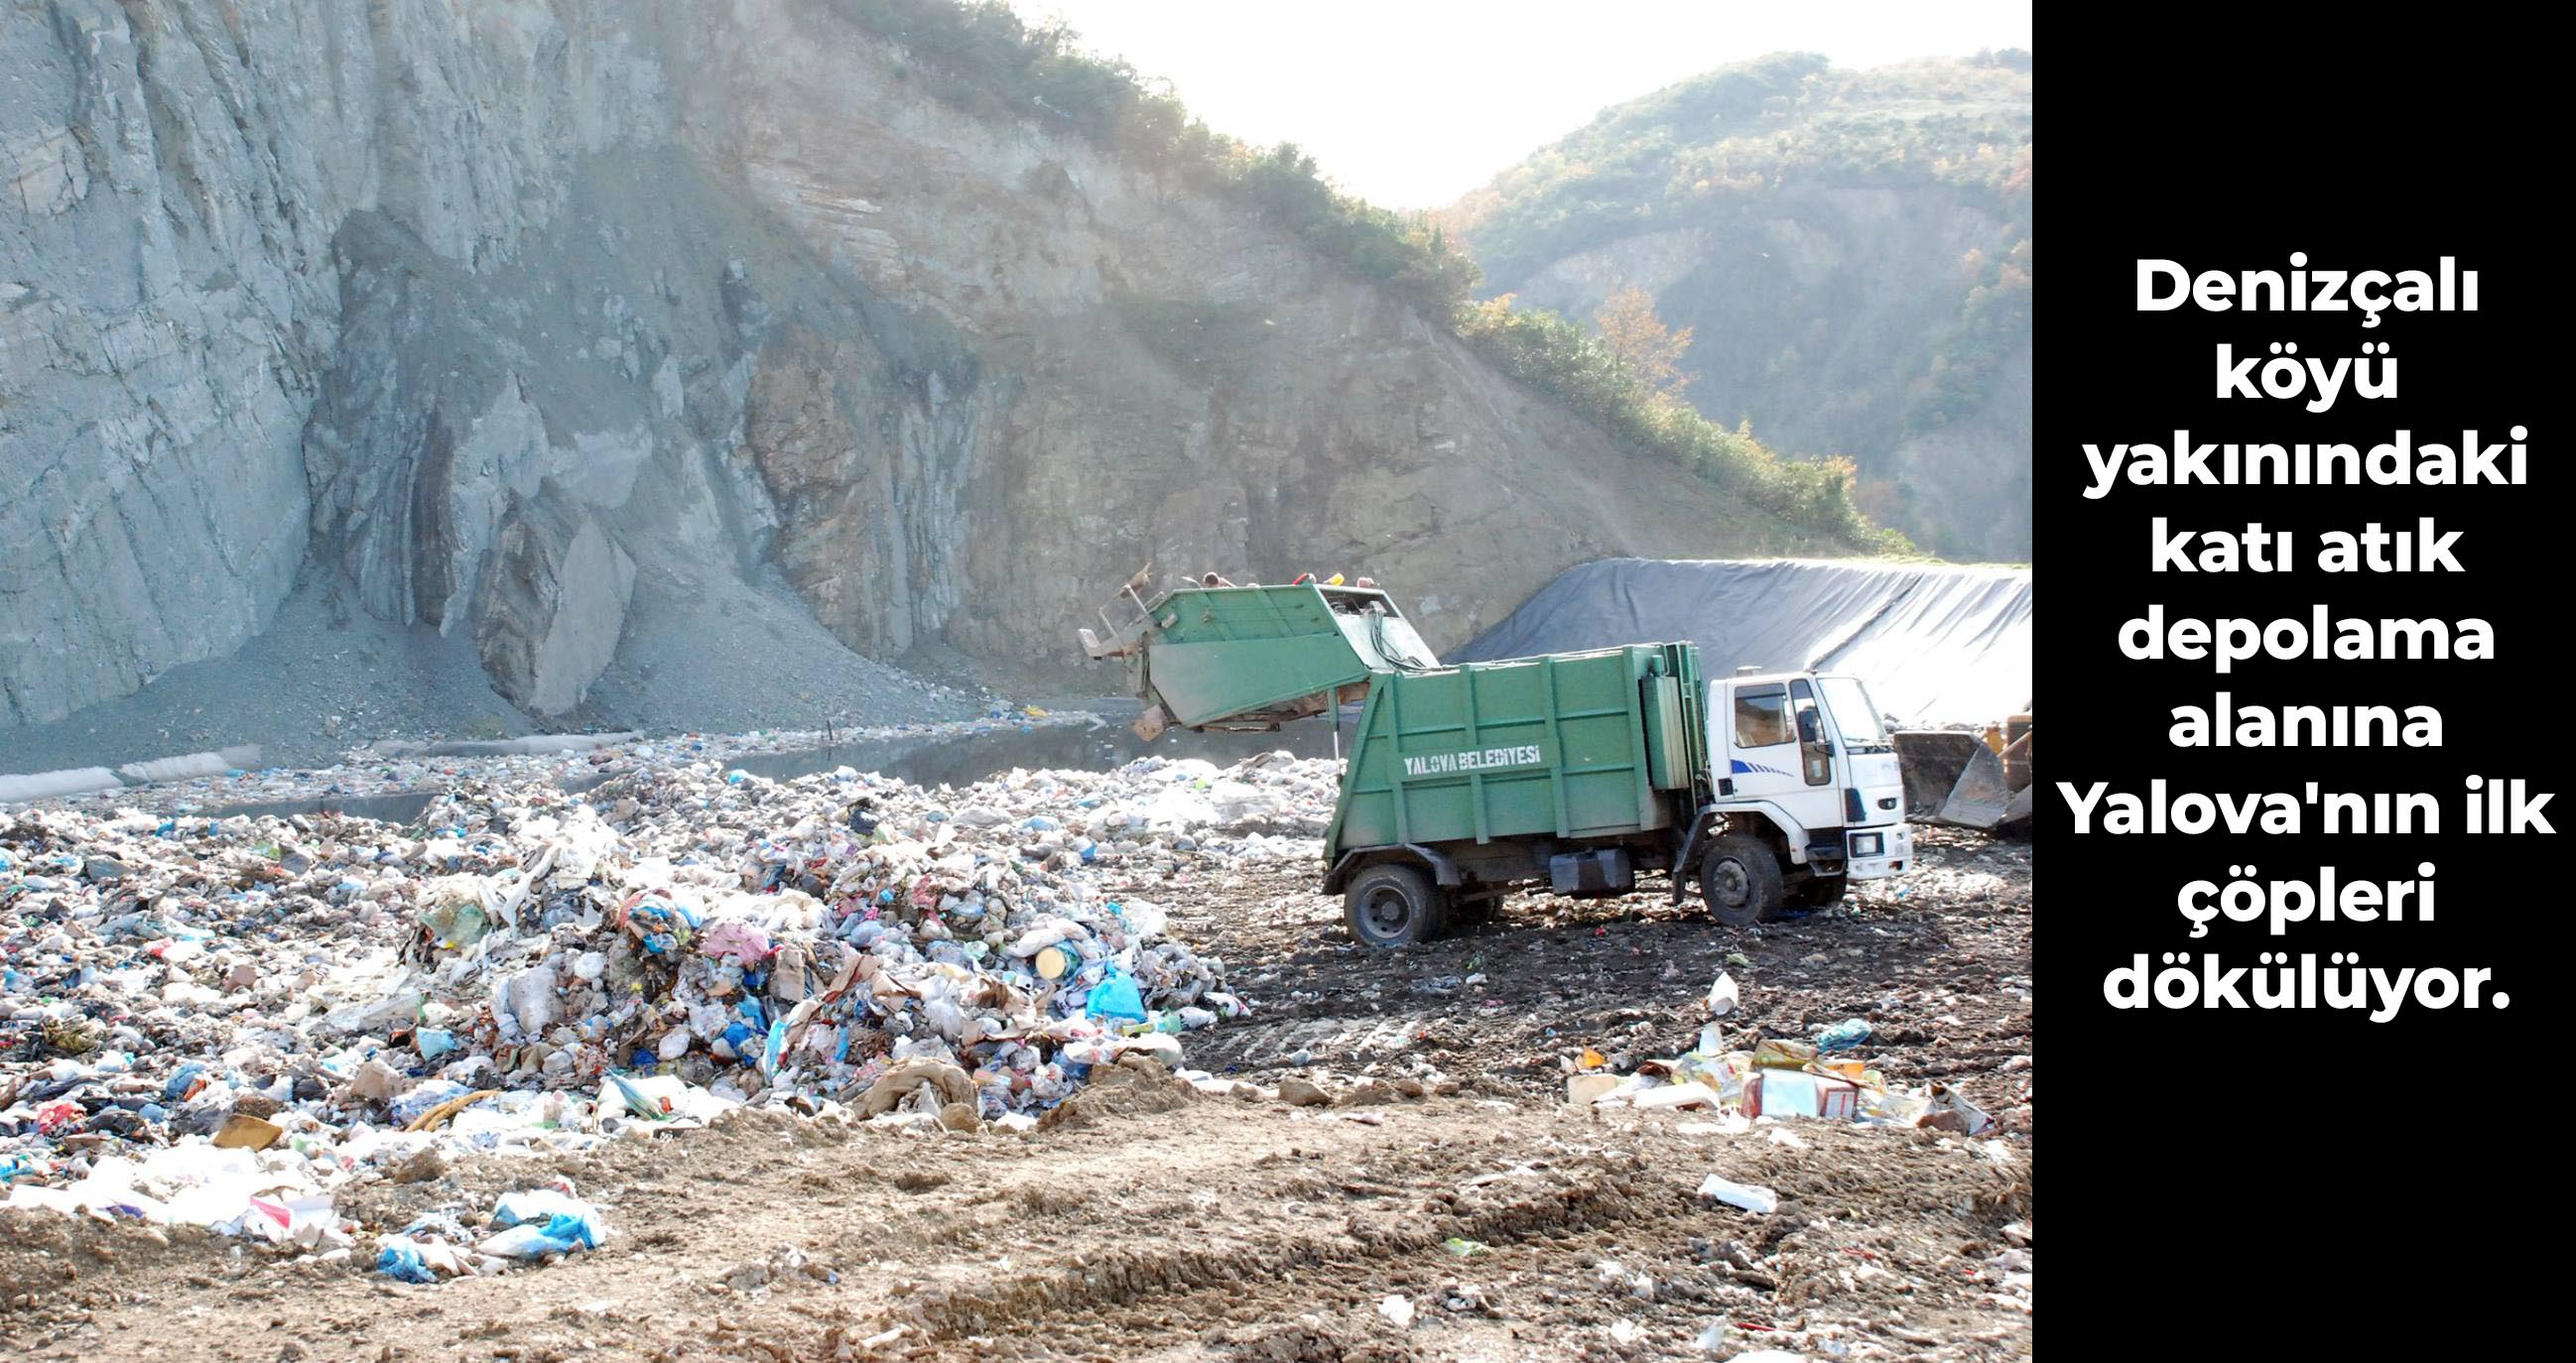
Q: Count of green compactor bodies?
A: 1